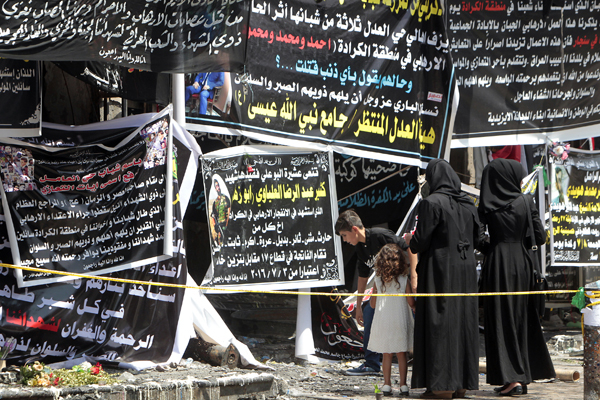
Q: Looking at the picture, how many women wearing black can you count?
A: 2